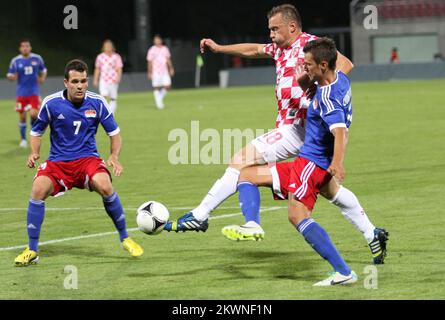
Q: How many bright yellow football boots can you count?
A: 2